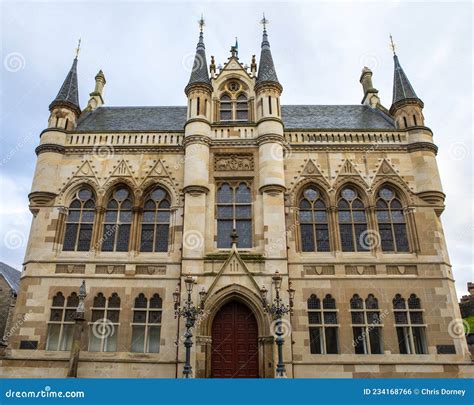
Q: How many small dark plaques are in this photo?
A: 2